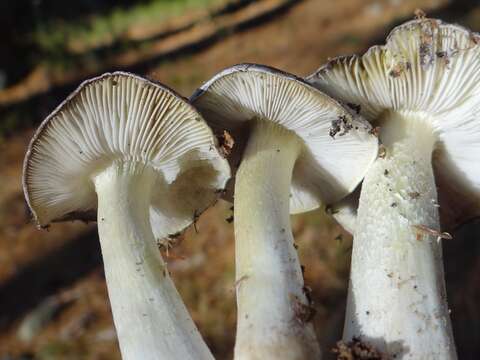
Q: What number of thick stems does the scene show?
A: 3